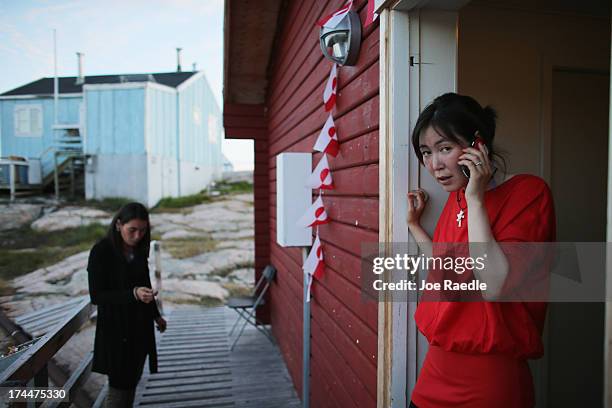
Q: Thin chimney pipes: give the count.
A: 2